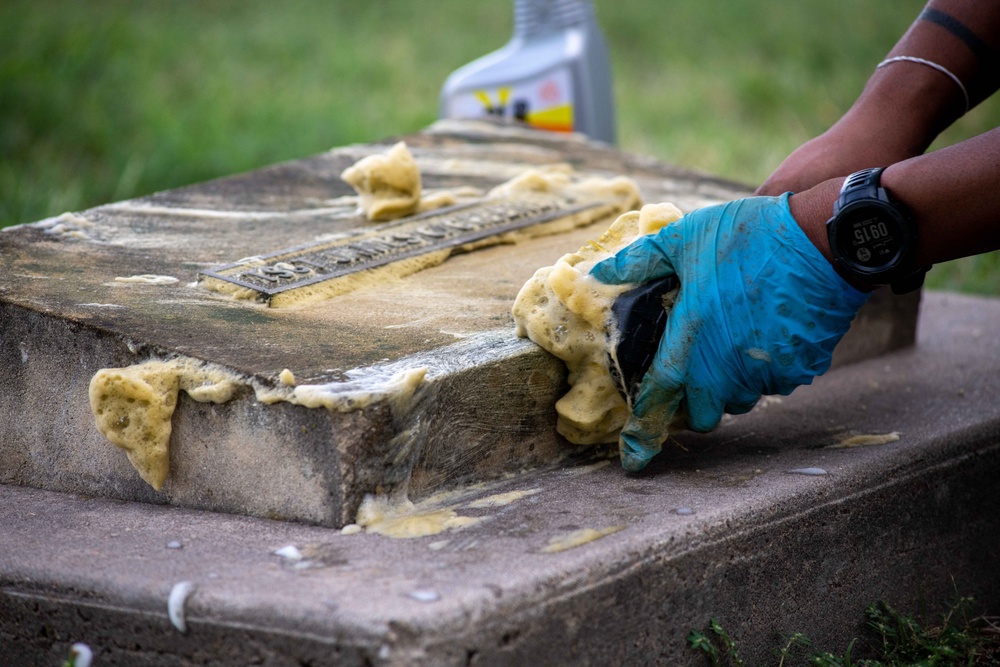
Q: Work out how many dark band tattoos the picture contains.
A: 1